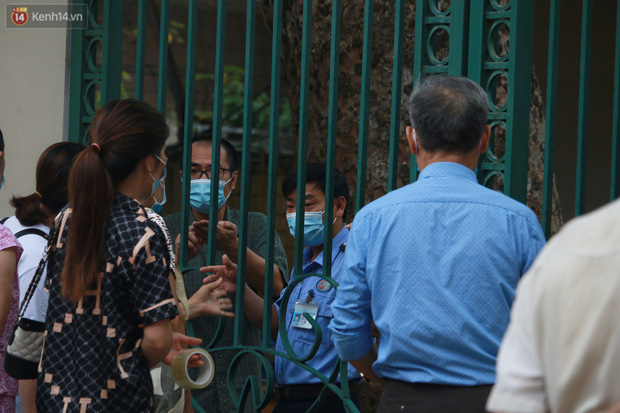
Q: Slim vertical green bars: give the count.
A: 13